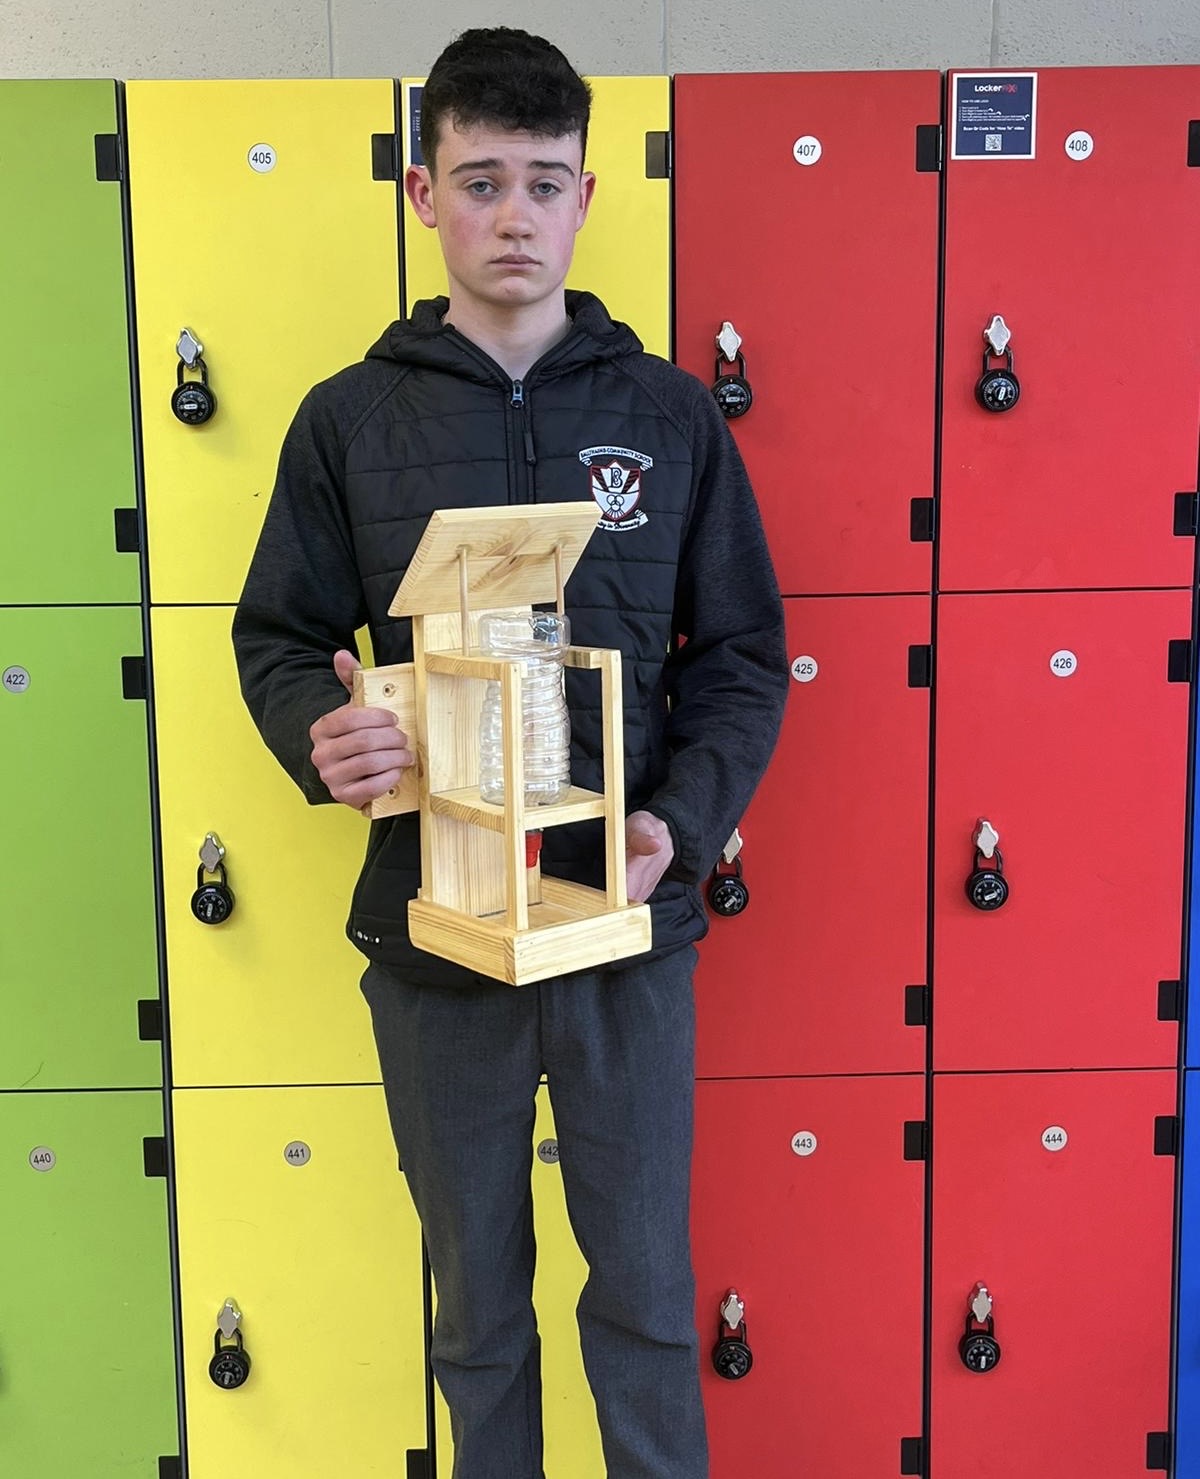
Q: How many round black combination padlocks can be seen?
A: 9